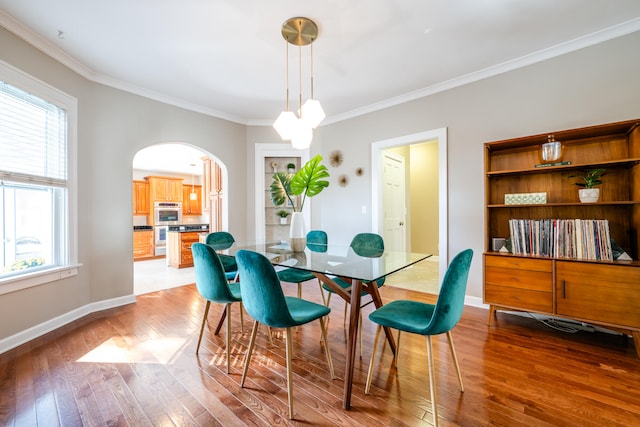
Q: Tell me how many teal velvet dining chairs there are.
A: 6